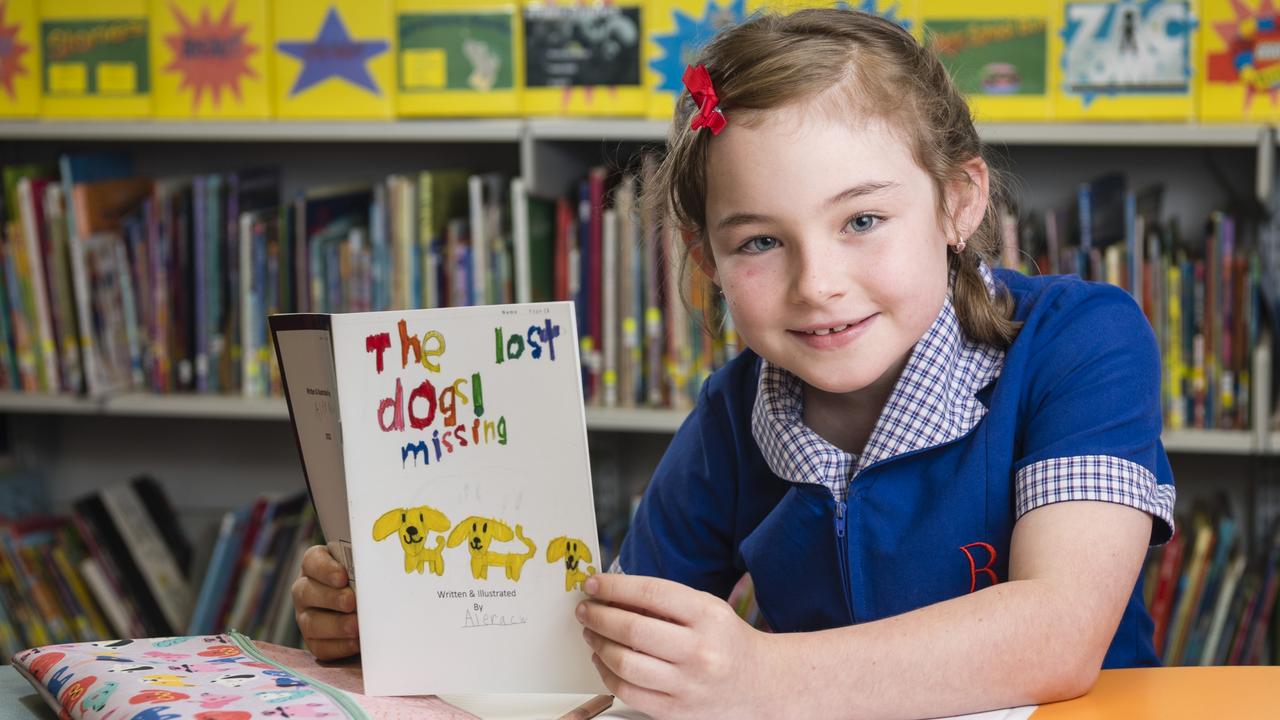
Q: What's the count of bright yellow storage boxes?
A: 11